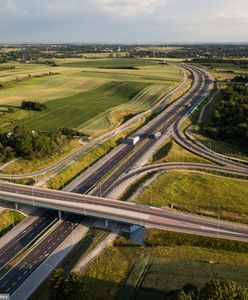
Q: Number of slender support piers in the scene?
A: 3